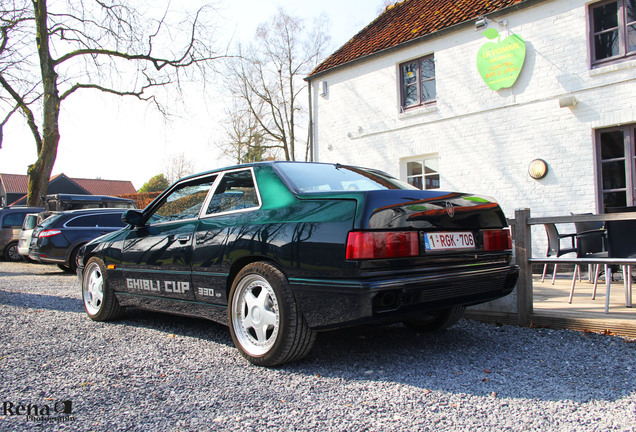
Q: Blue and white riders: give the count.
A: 0